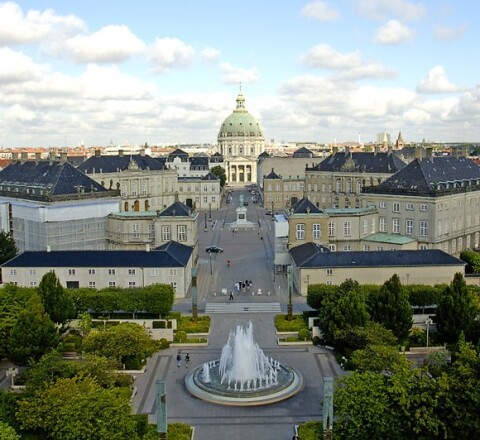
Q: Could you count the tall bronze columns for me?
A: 4